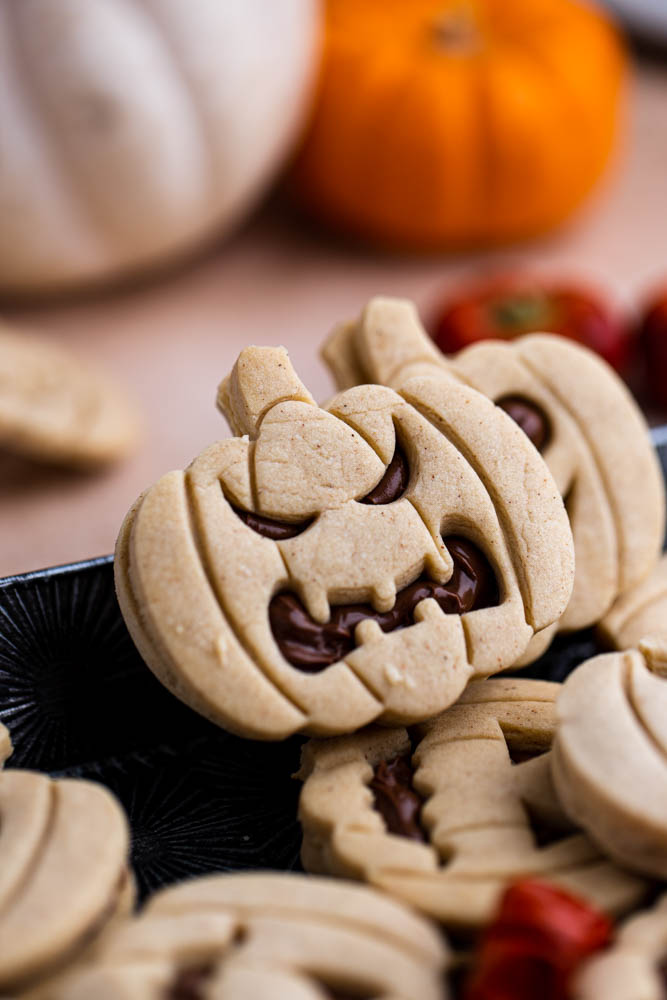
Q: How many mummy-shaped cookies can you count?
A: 0